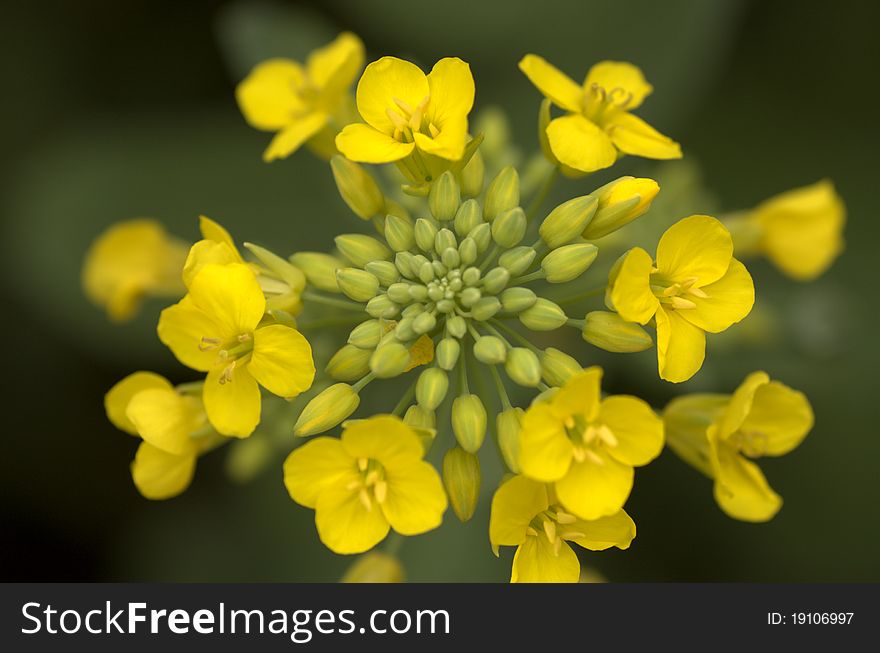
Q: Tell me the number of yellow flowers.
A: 13